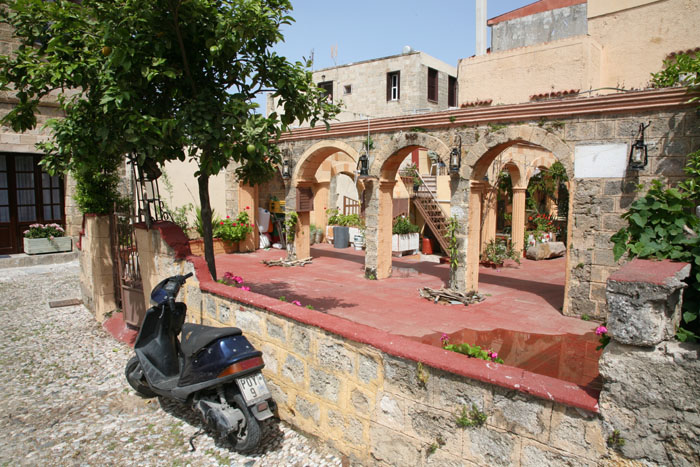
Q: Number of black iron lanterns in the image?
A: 4